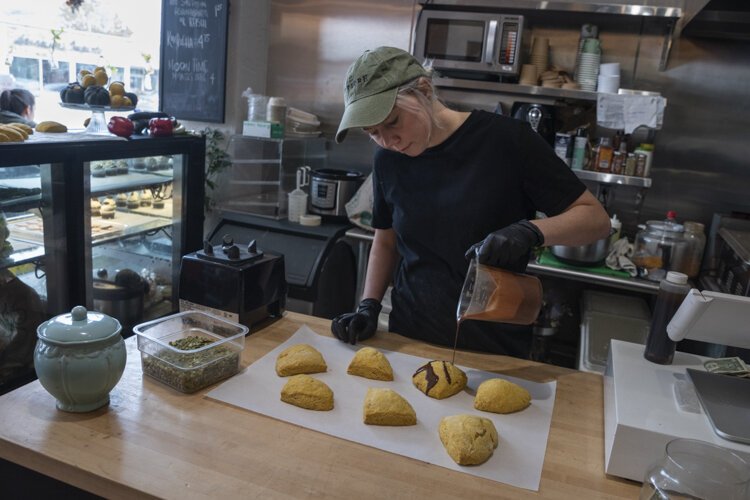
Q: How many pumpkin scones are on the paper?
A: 7